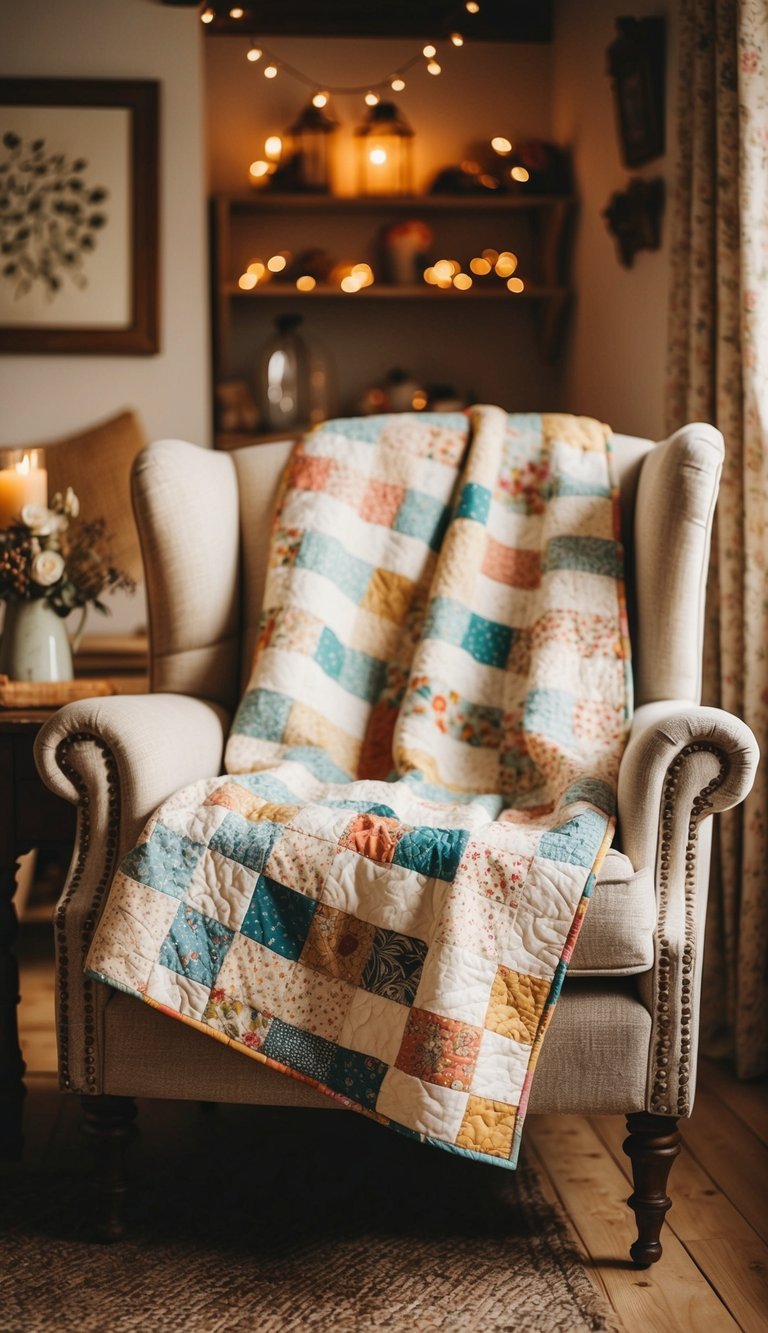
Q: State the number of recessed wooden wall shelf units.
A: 1